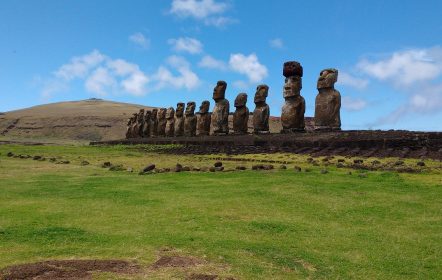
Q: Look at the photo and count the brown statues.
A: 15